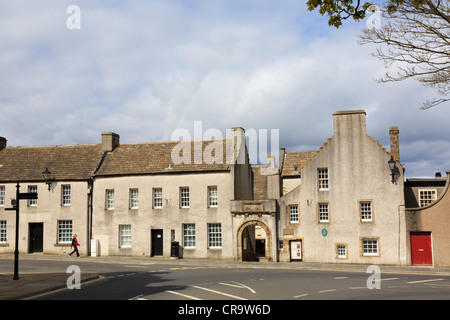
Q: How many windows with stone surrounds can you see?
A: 5